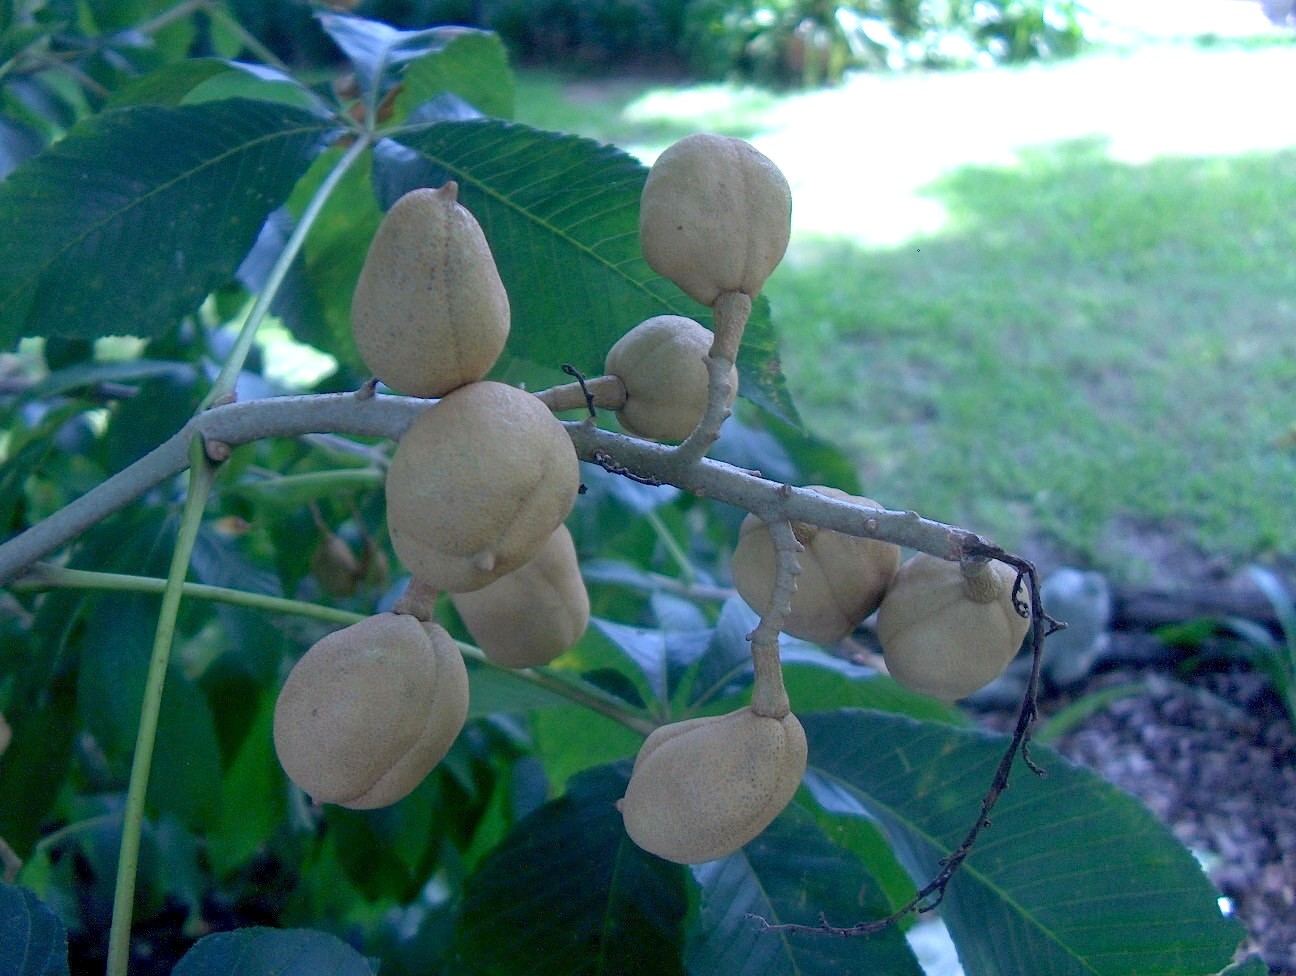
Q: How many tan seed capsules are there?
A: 9